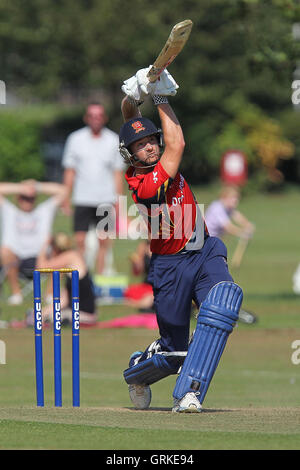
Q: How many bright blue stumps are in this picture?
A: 3